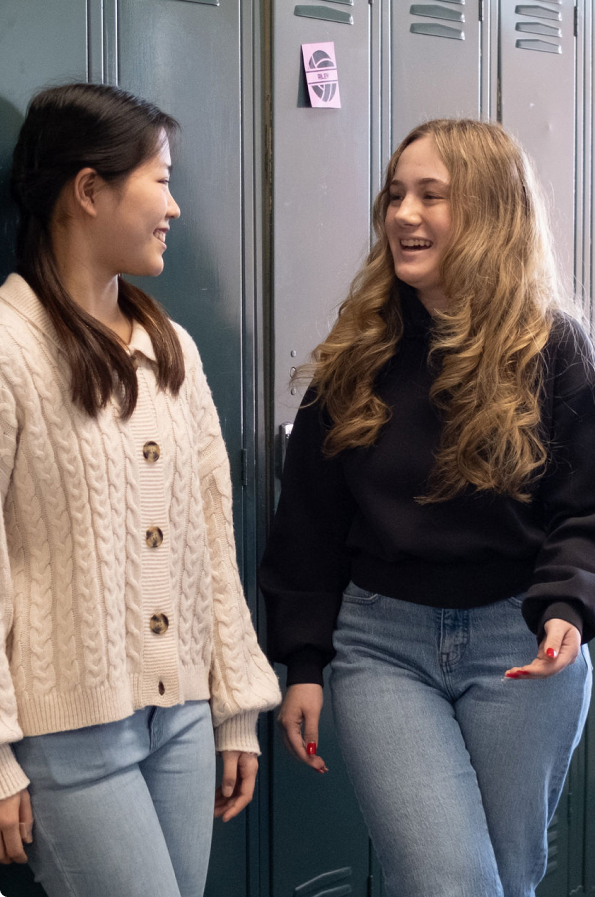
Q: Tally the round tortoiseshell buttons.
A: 3